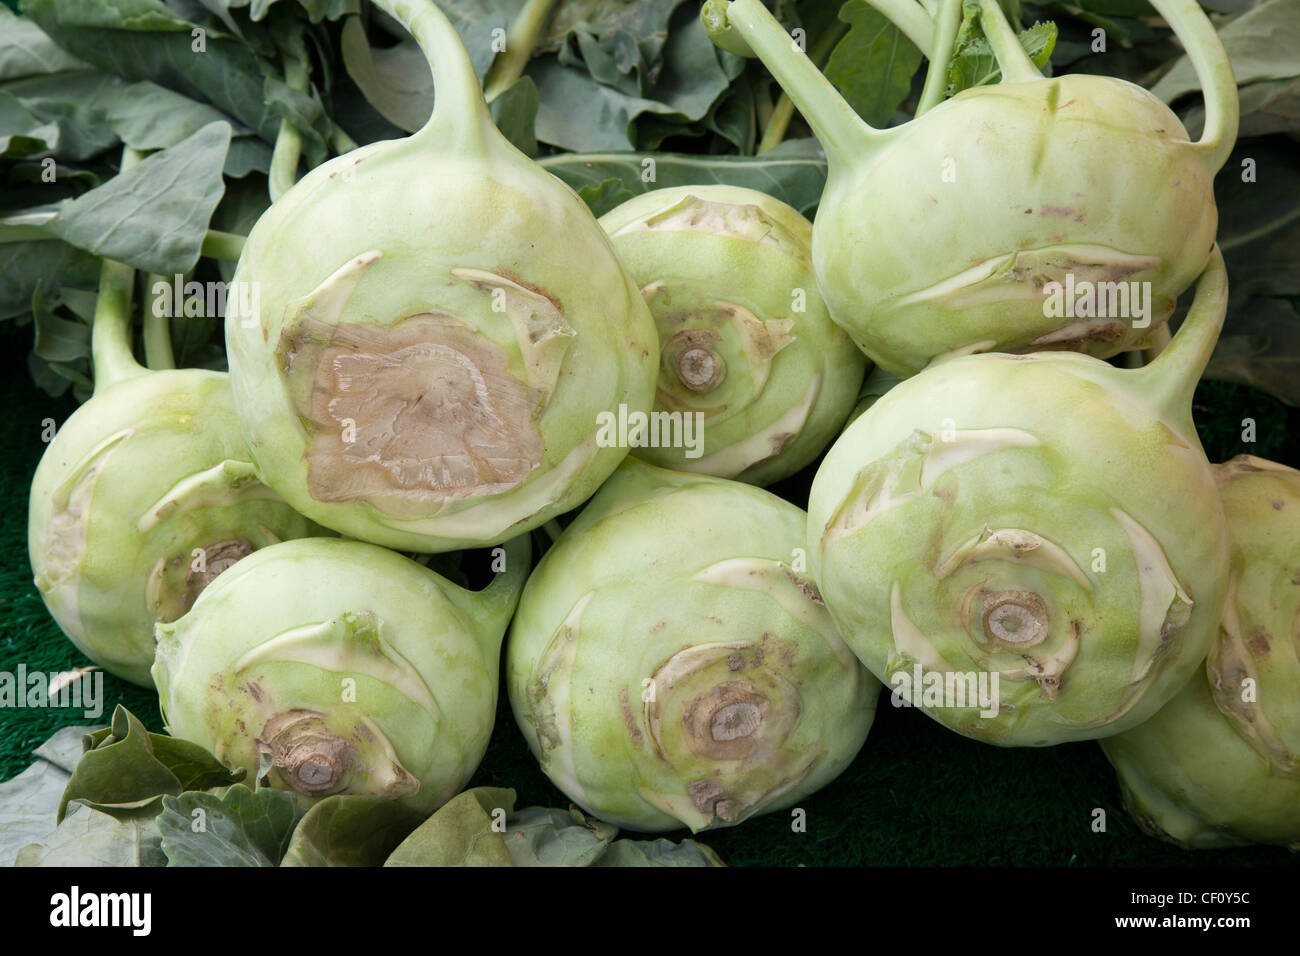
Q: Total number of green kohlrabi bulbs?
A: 8